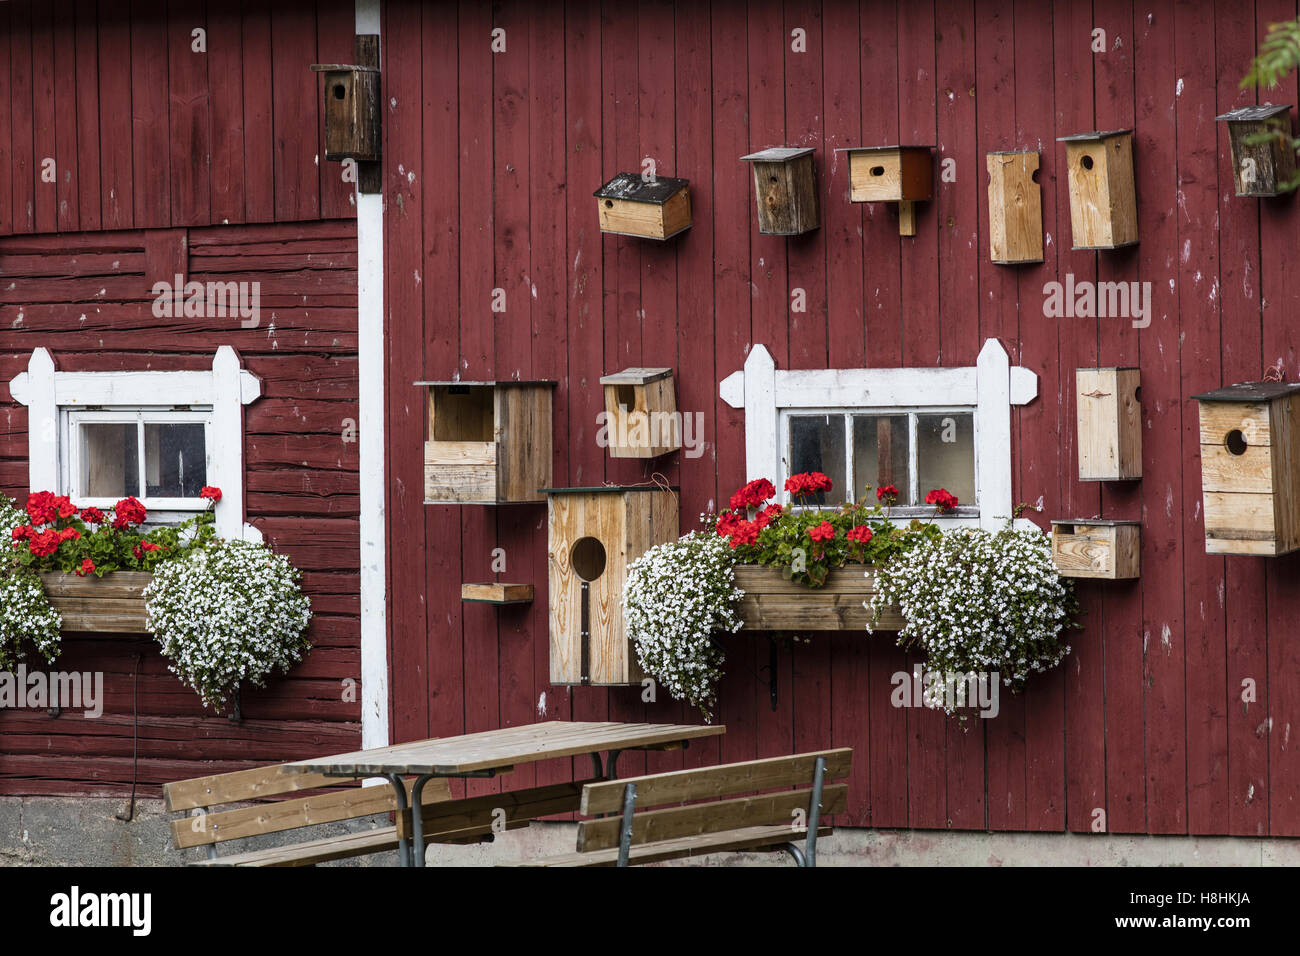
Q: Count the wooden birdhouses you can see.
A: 13